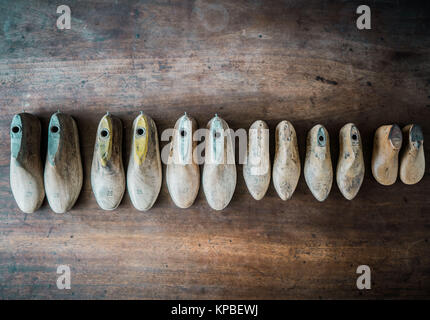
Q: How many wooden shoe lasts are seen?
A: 12